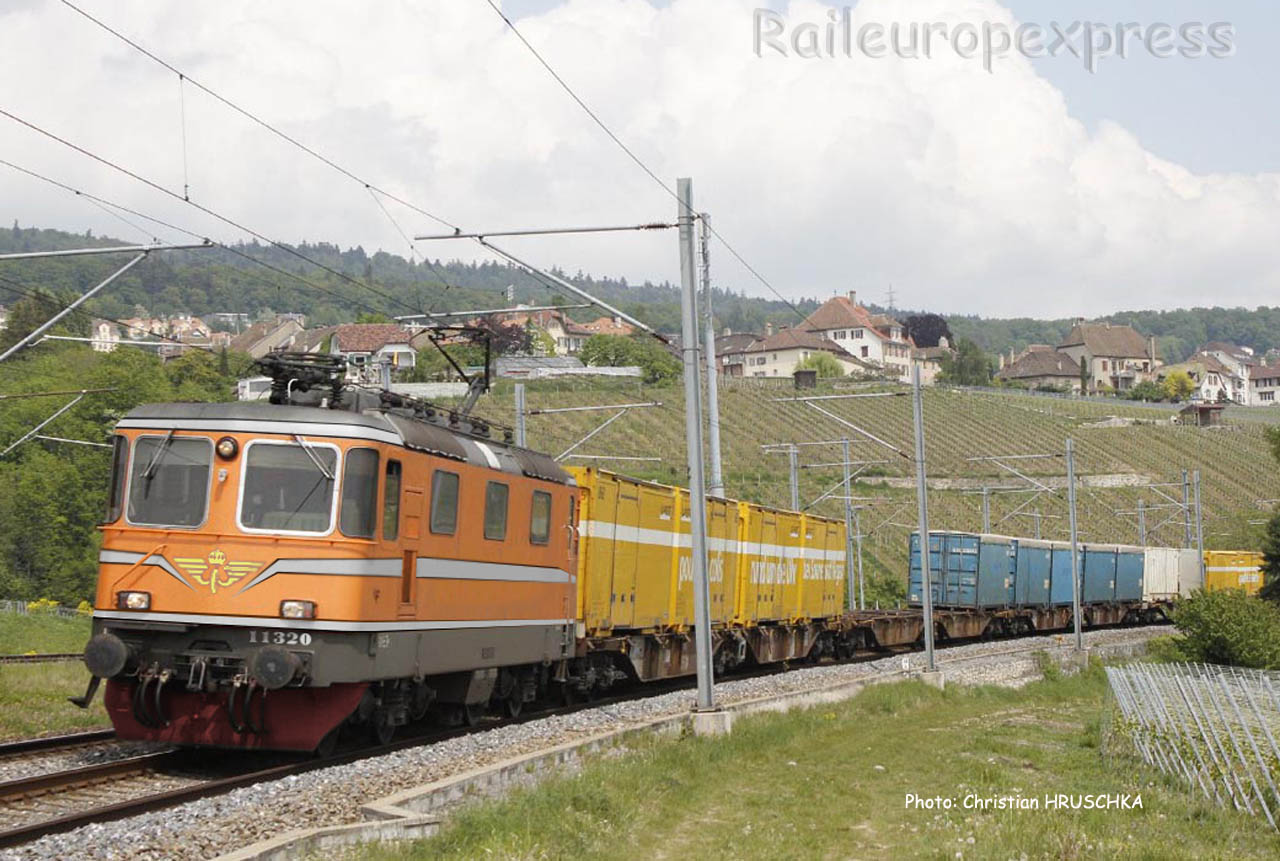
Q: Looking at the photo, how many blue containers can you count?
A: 5